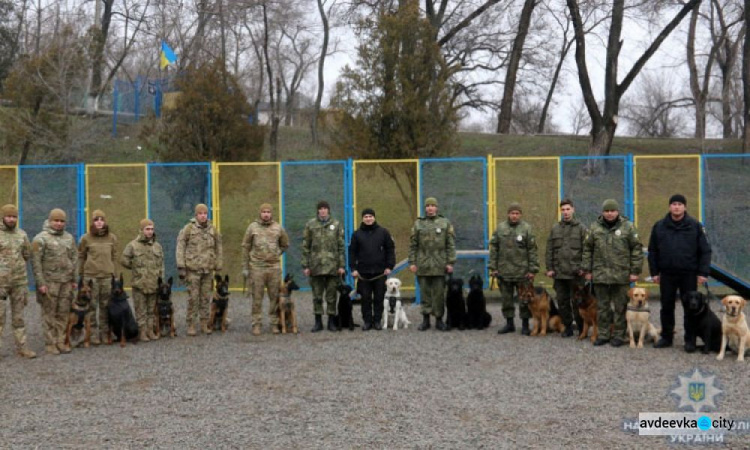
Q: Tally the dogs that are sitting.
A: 14